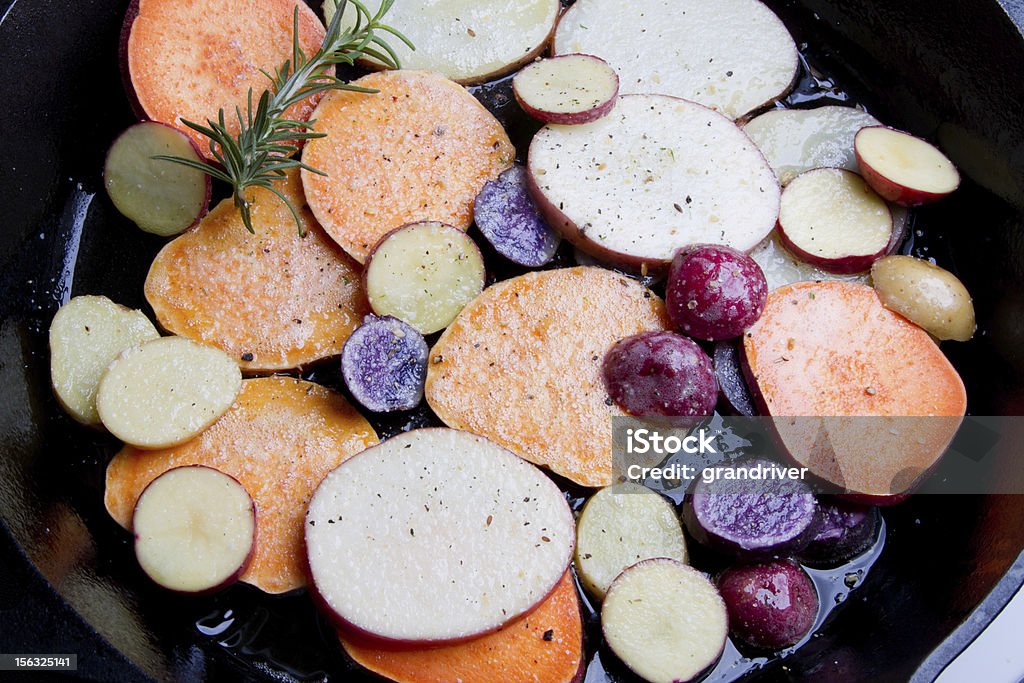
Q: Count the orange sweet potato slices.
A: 7